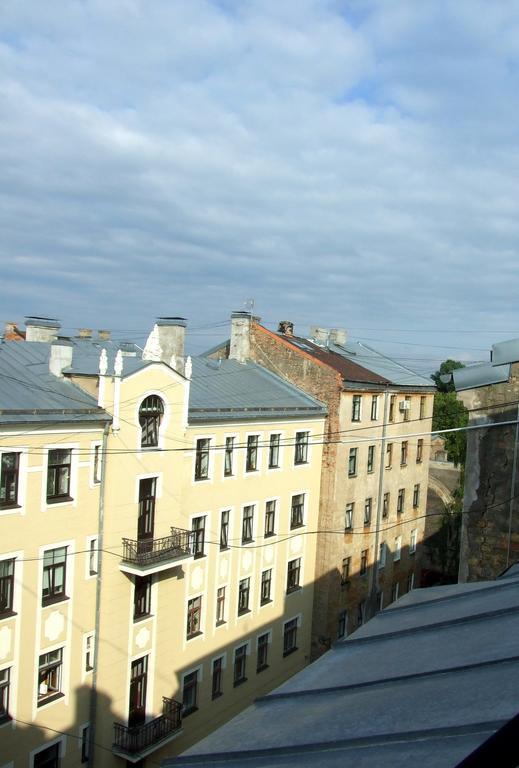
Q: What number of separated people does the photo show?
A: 0